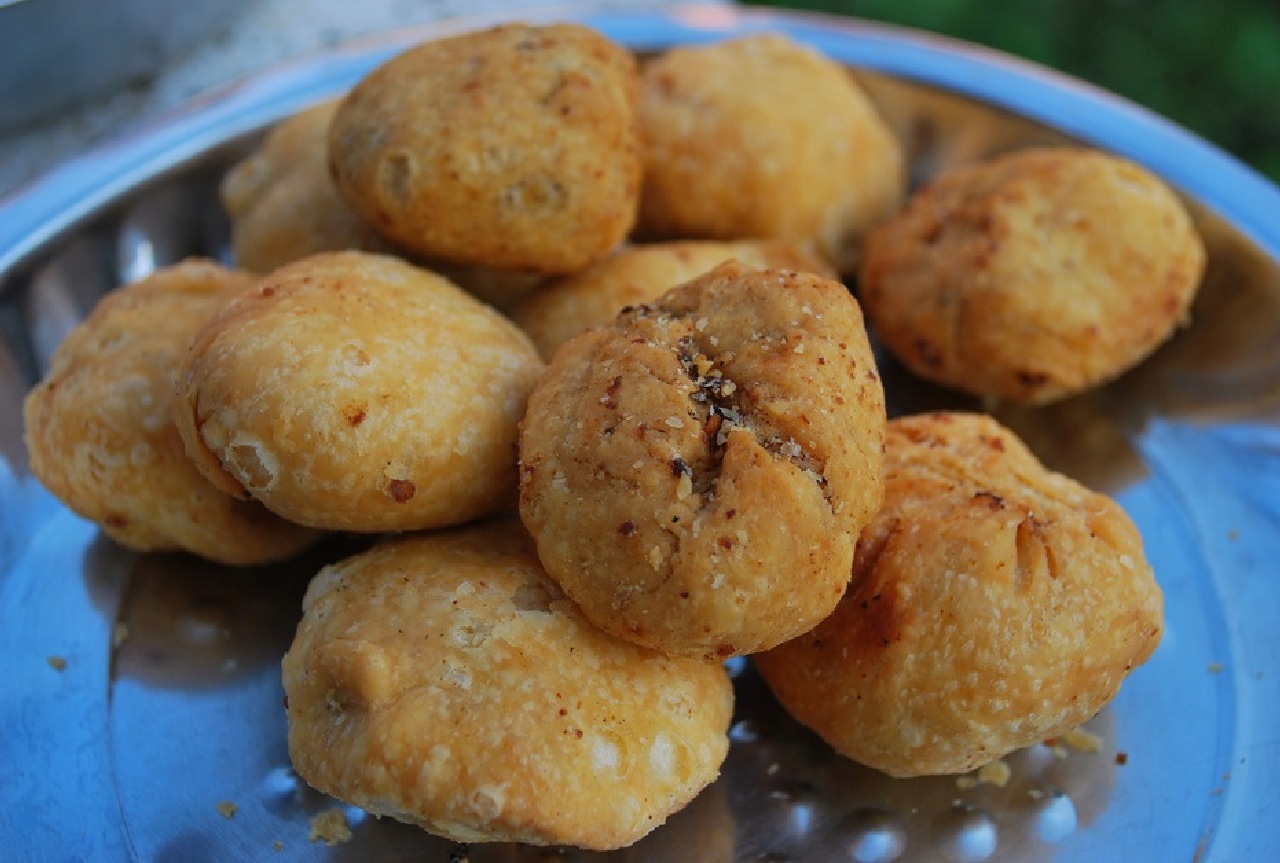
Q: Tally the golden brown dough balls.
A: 10